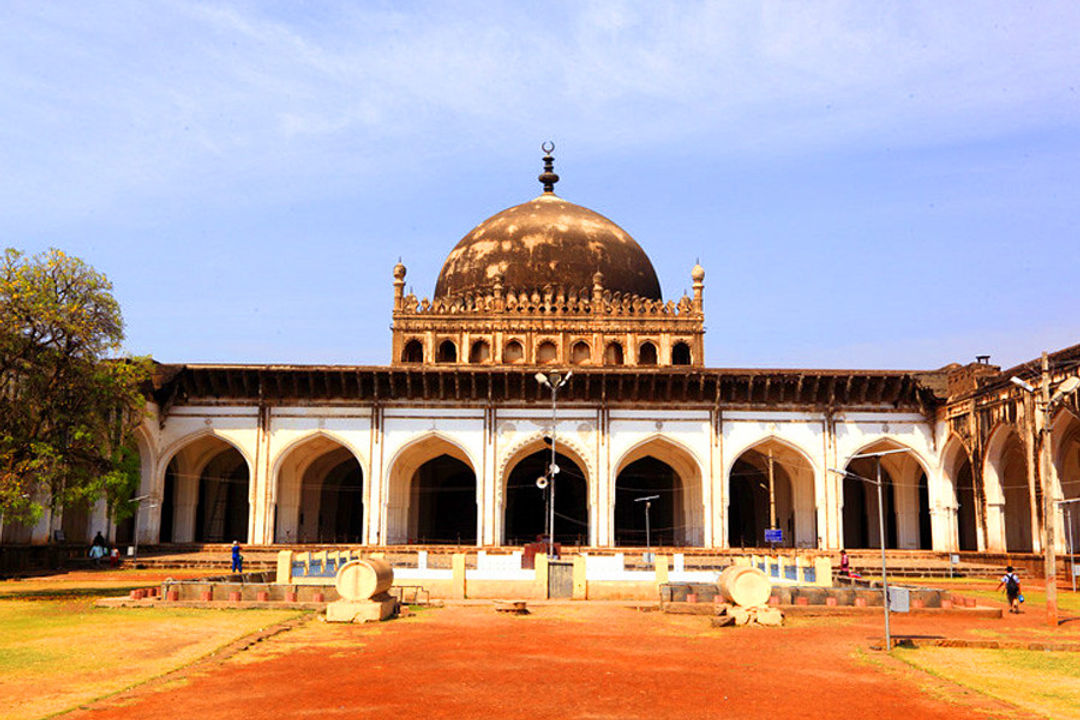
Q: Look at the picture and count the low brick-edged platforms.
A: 2